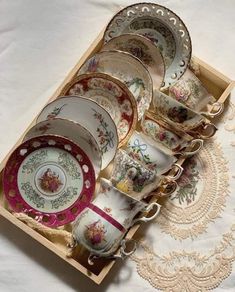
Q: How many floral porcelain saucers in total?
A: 7